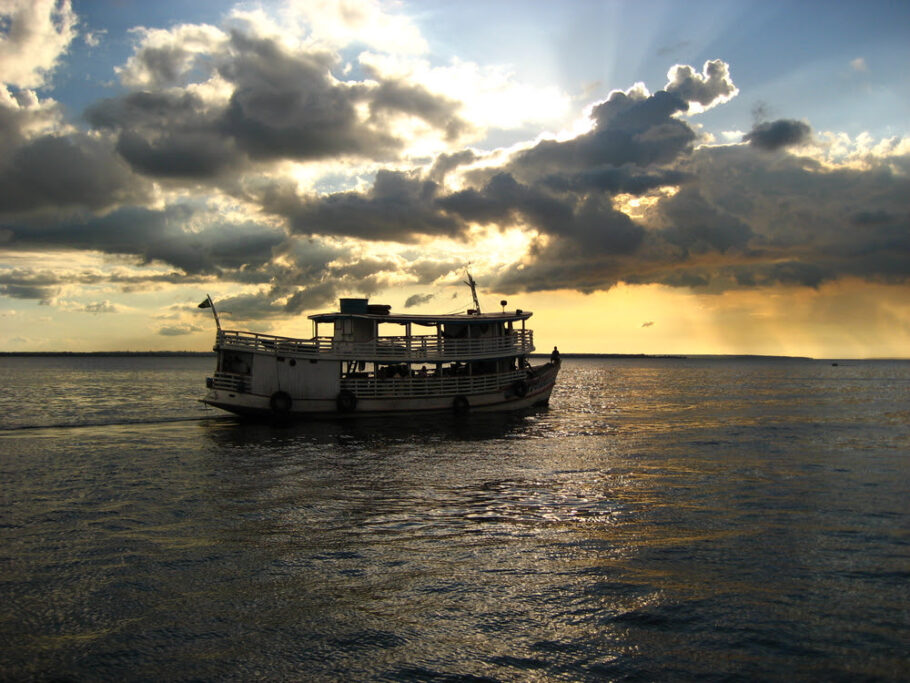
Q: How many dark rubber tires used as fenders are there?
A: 4